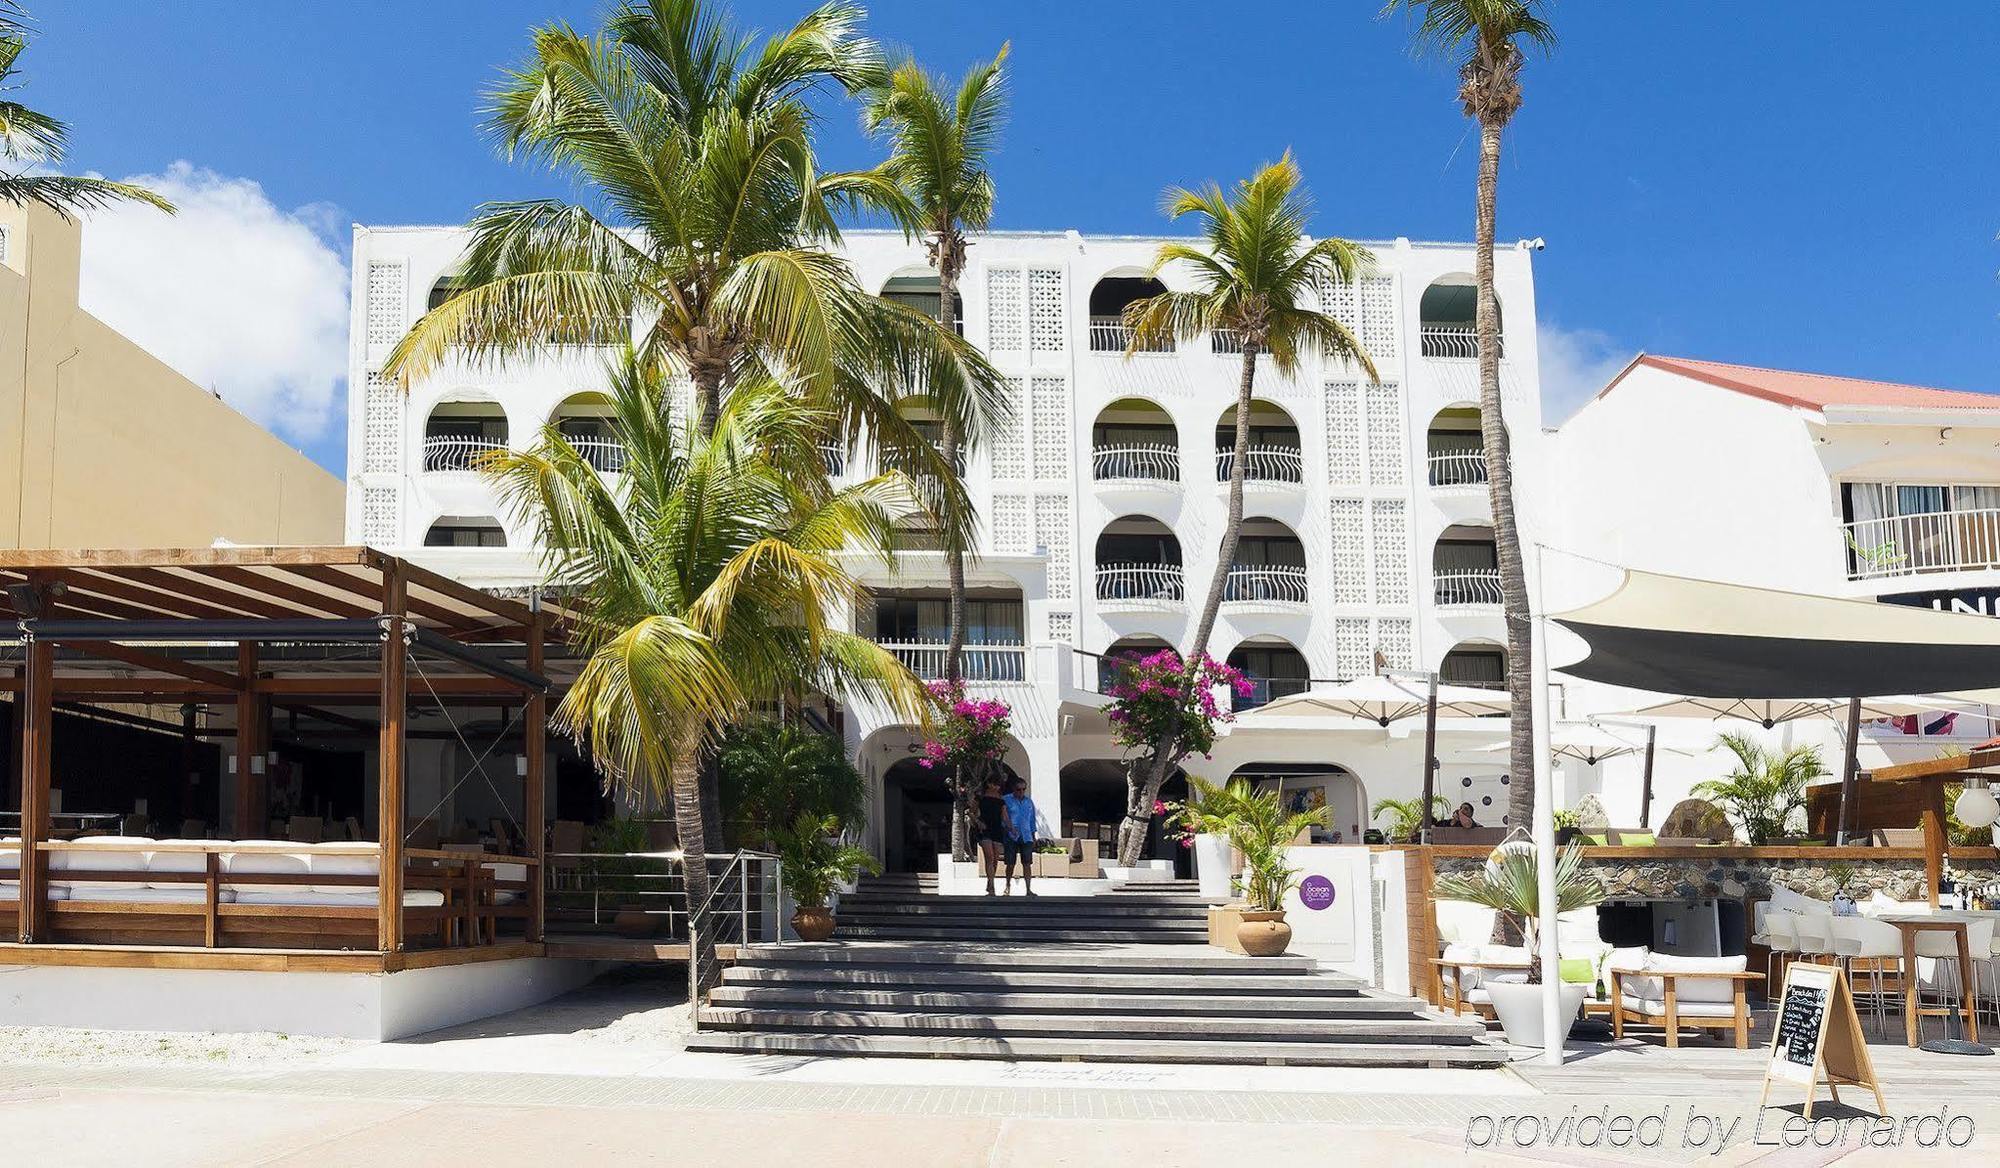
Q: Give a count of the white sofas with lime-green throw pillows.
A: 1